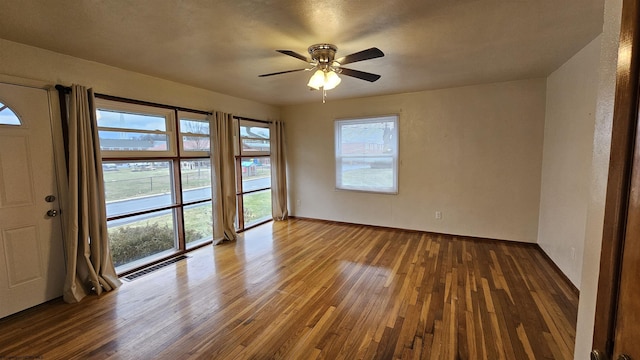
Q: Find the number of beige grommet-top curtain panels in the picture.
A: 3